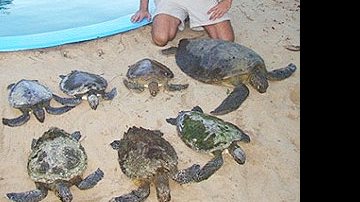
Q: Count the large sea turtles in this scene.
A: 1